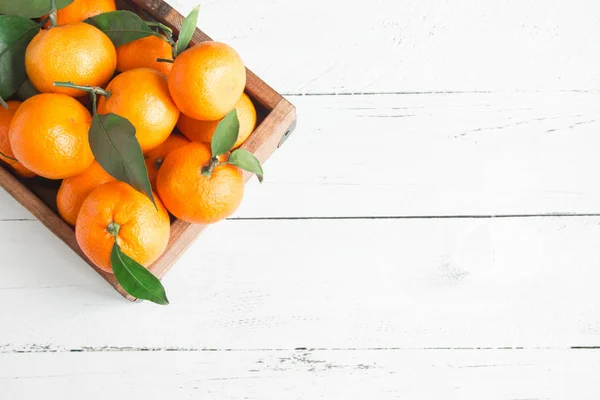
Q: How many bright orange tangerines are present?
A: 12